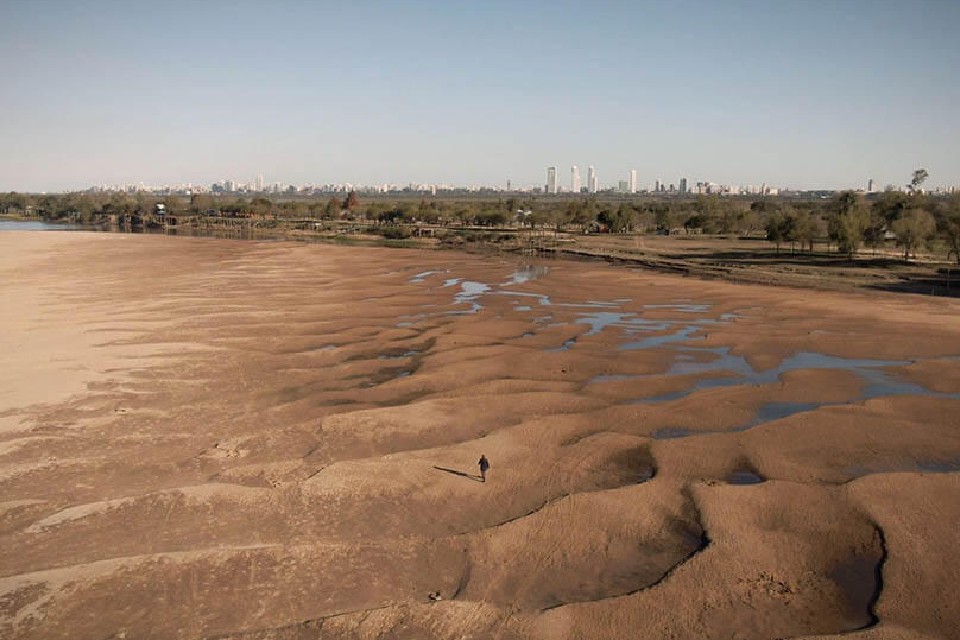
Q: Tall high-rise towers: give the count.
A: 4